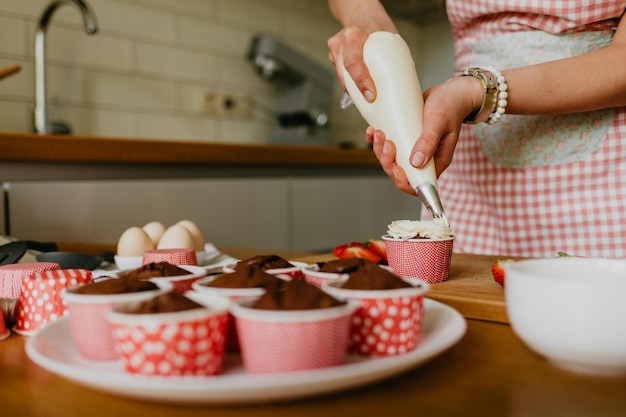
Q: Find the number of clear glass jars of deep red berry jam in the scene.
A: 0